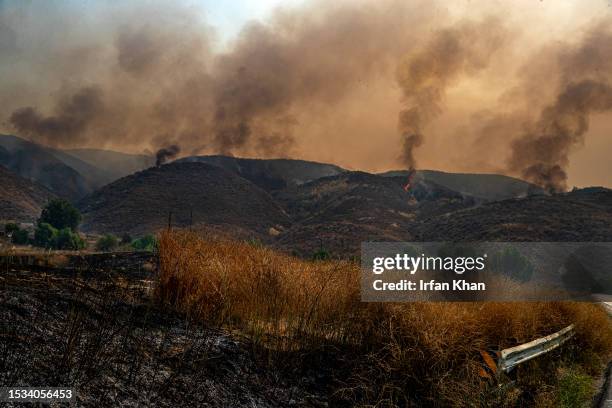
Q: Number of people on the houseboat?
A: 0